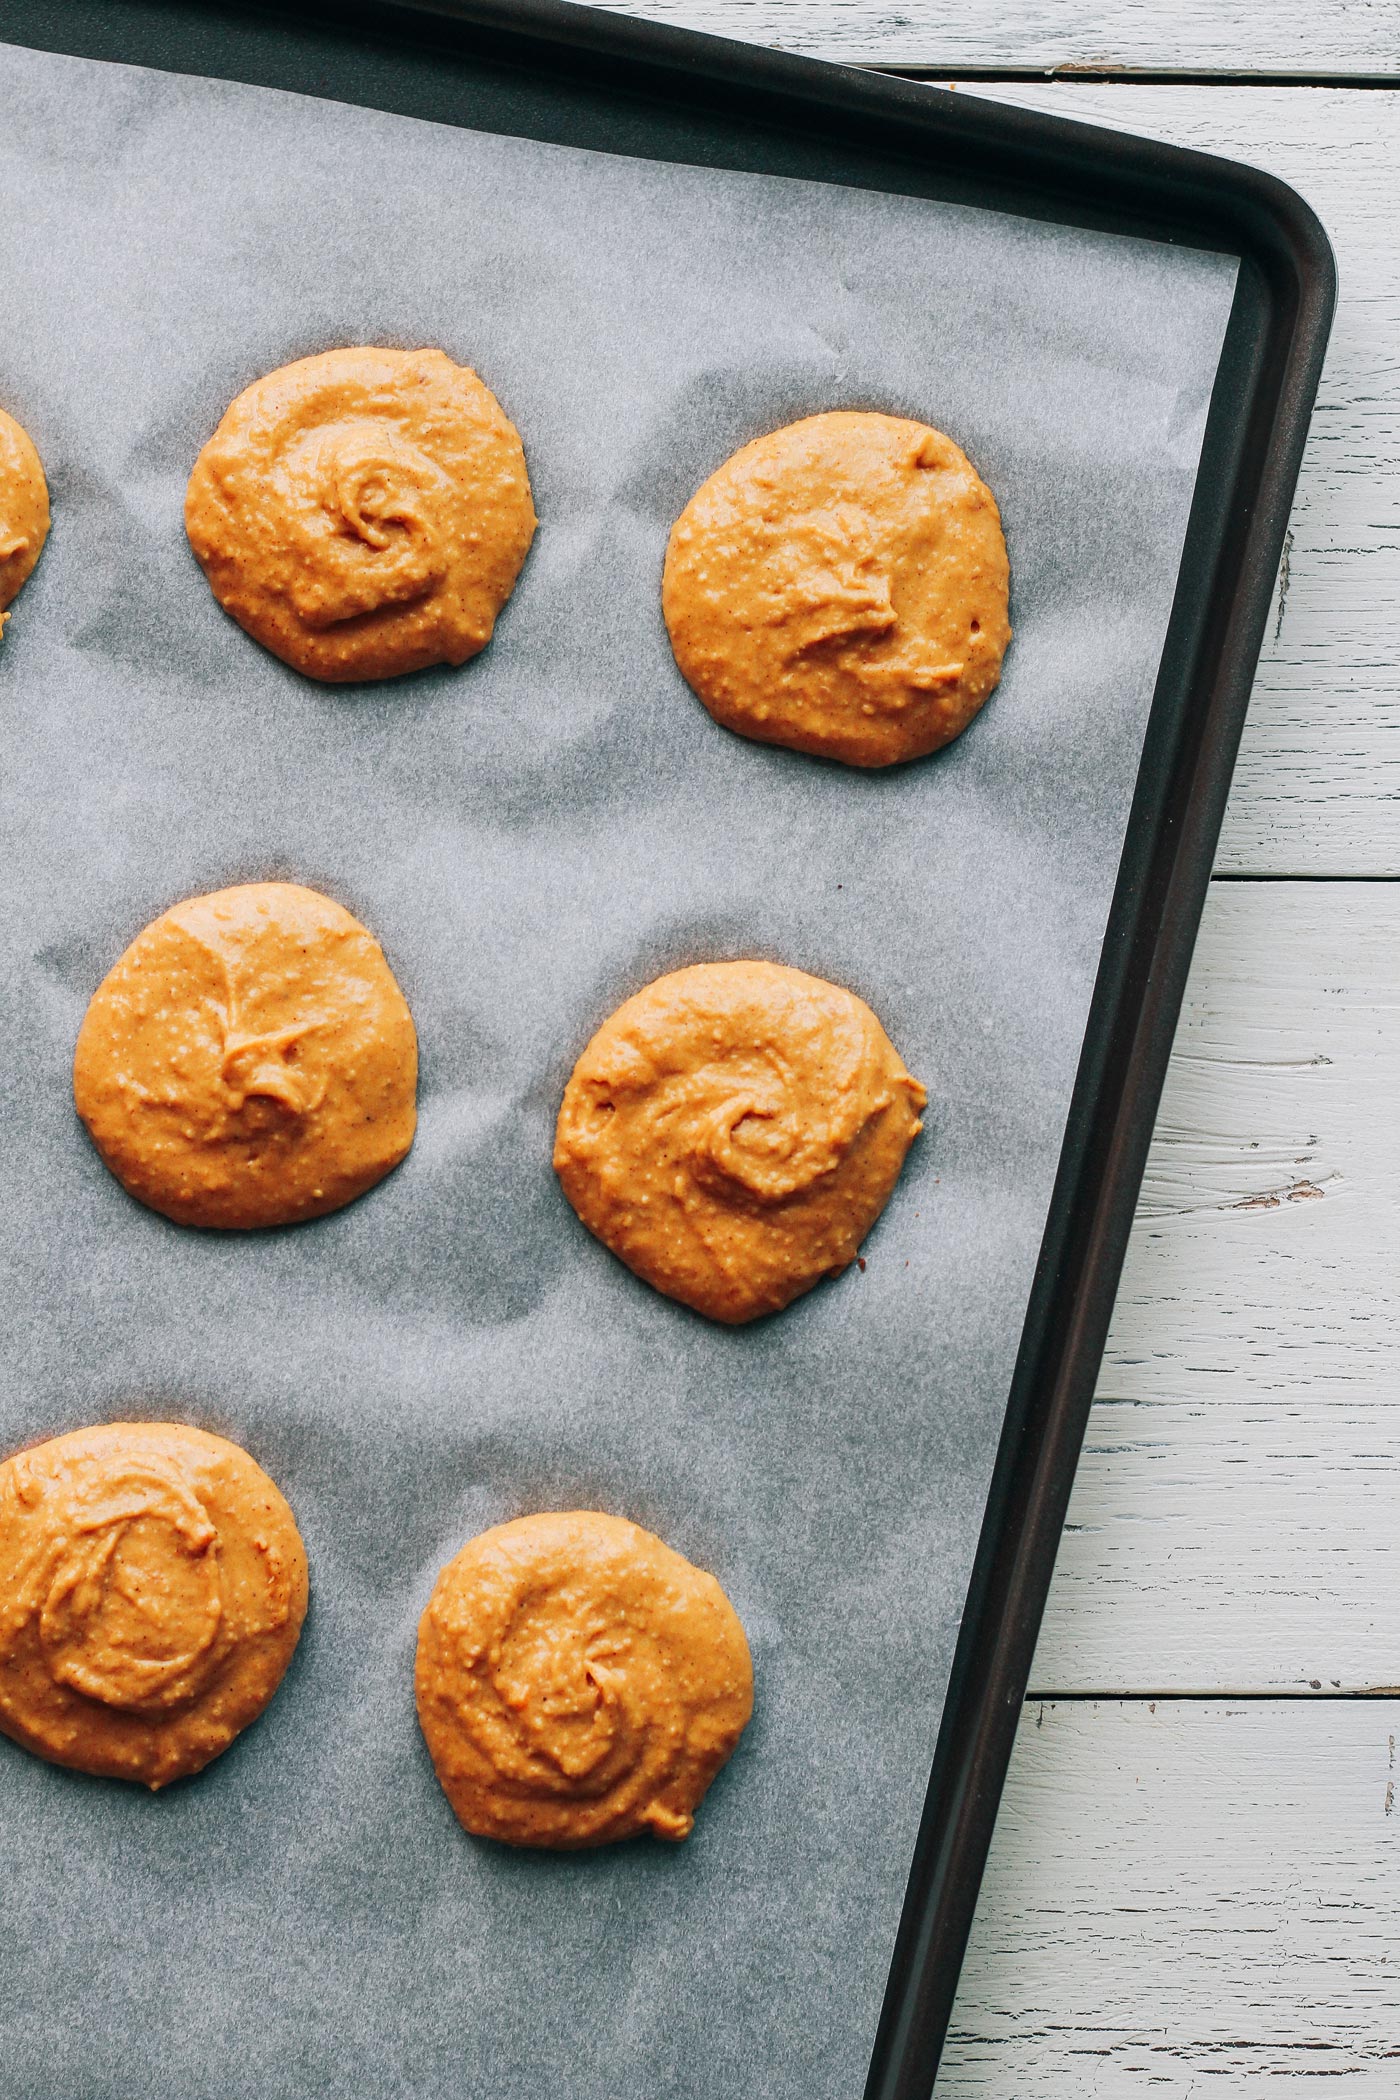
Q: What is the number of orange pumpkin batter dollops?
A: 7